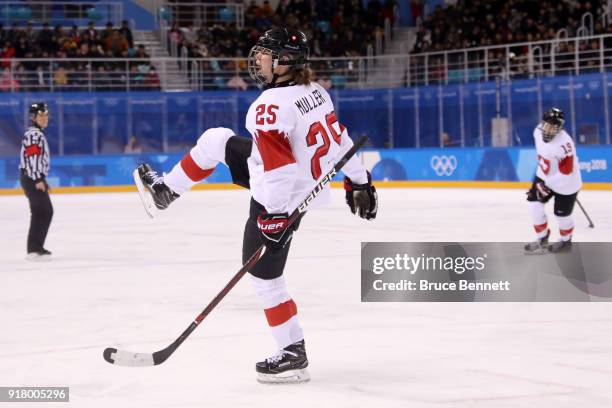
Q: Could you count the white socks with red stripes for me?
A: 4